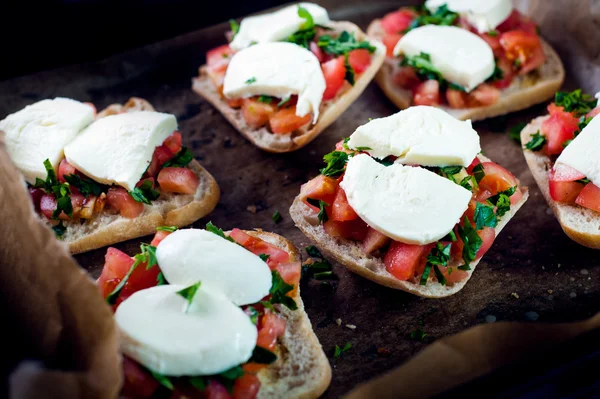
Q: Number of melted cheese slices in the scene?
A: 11